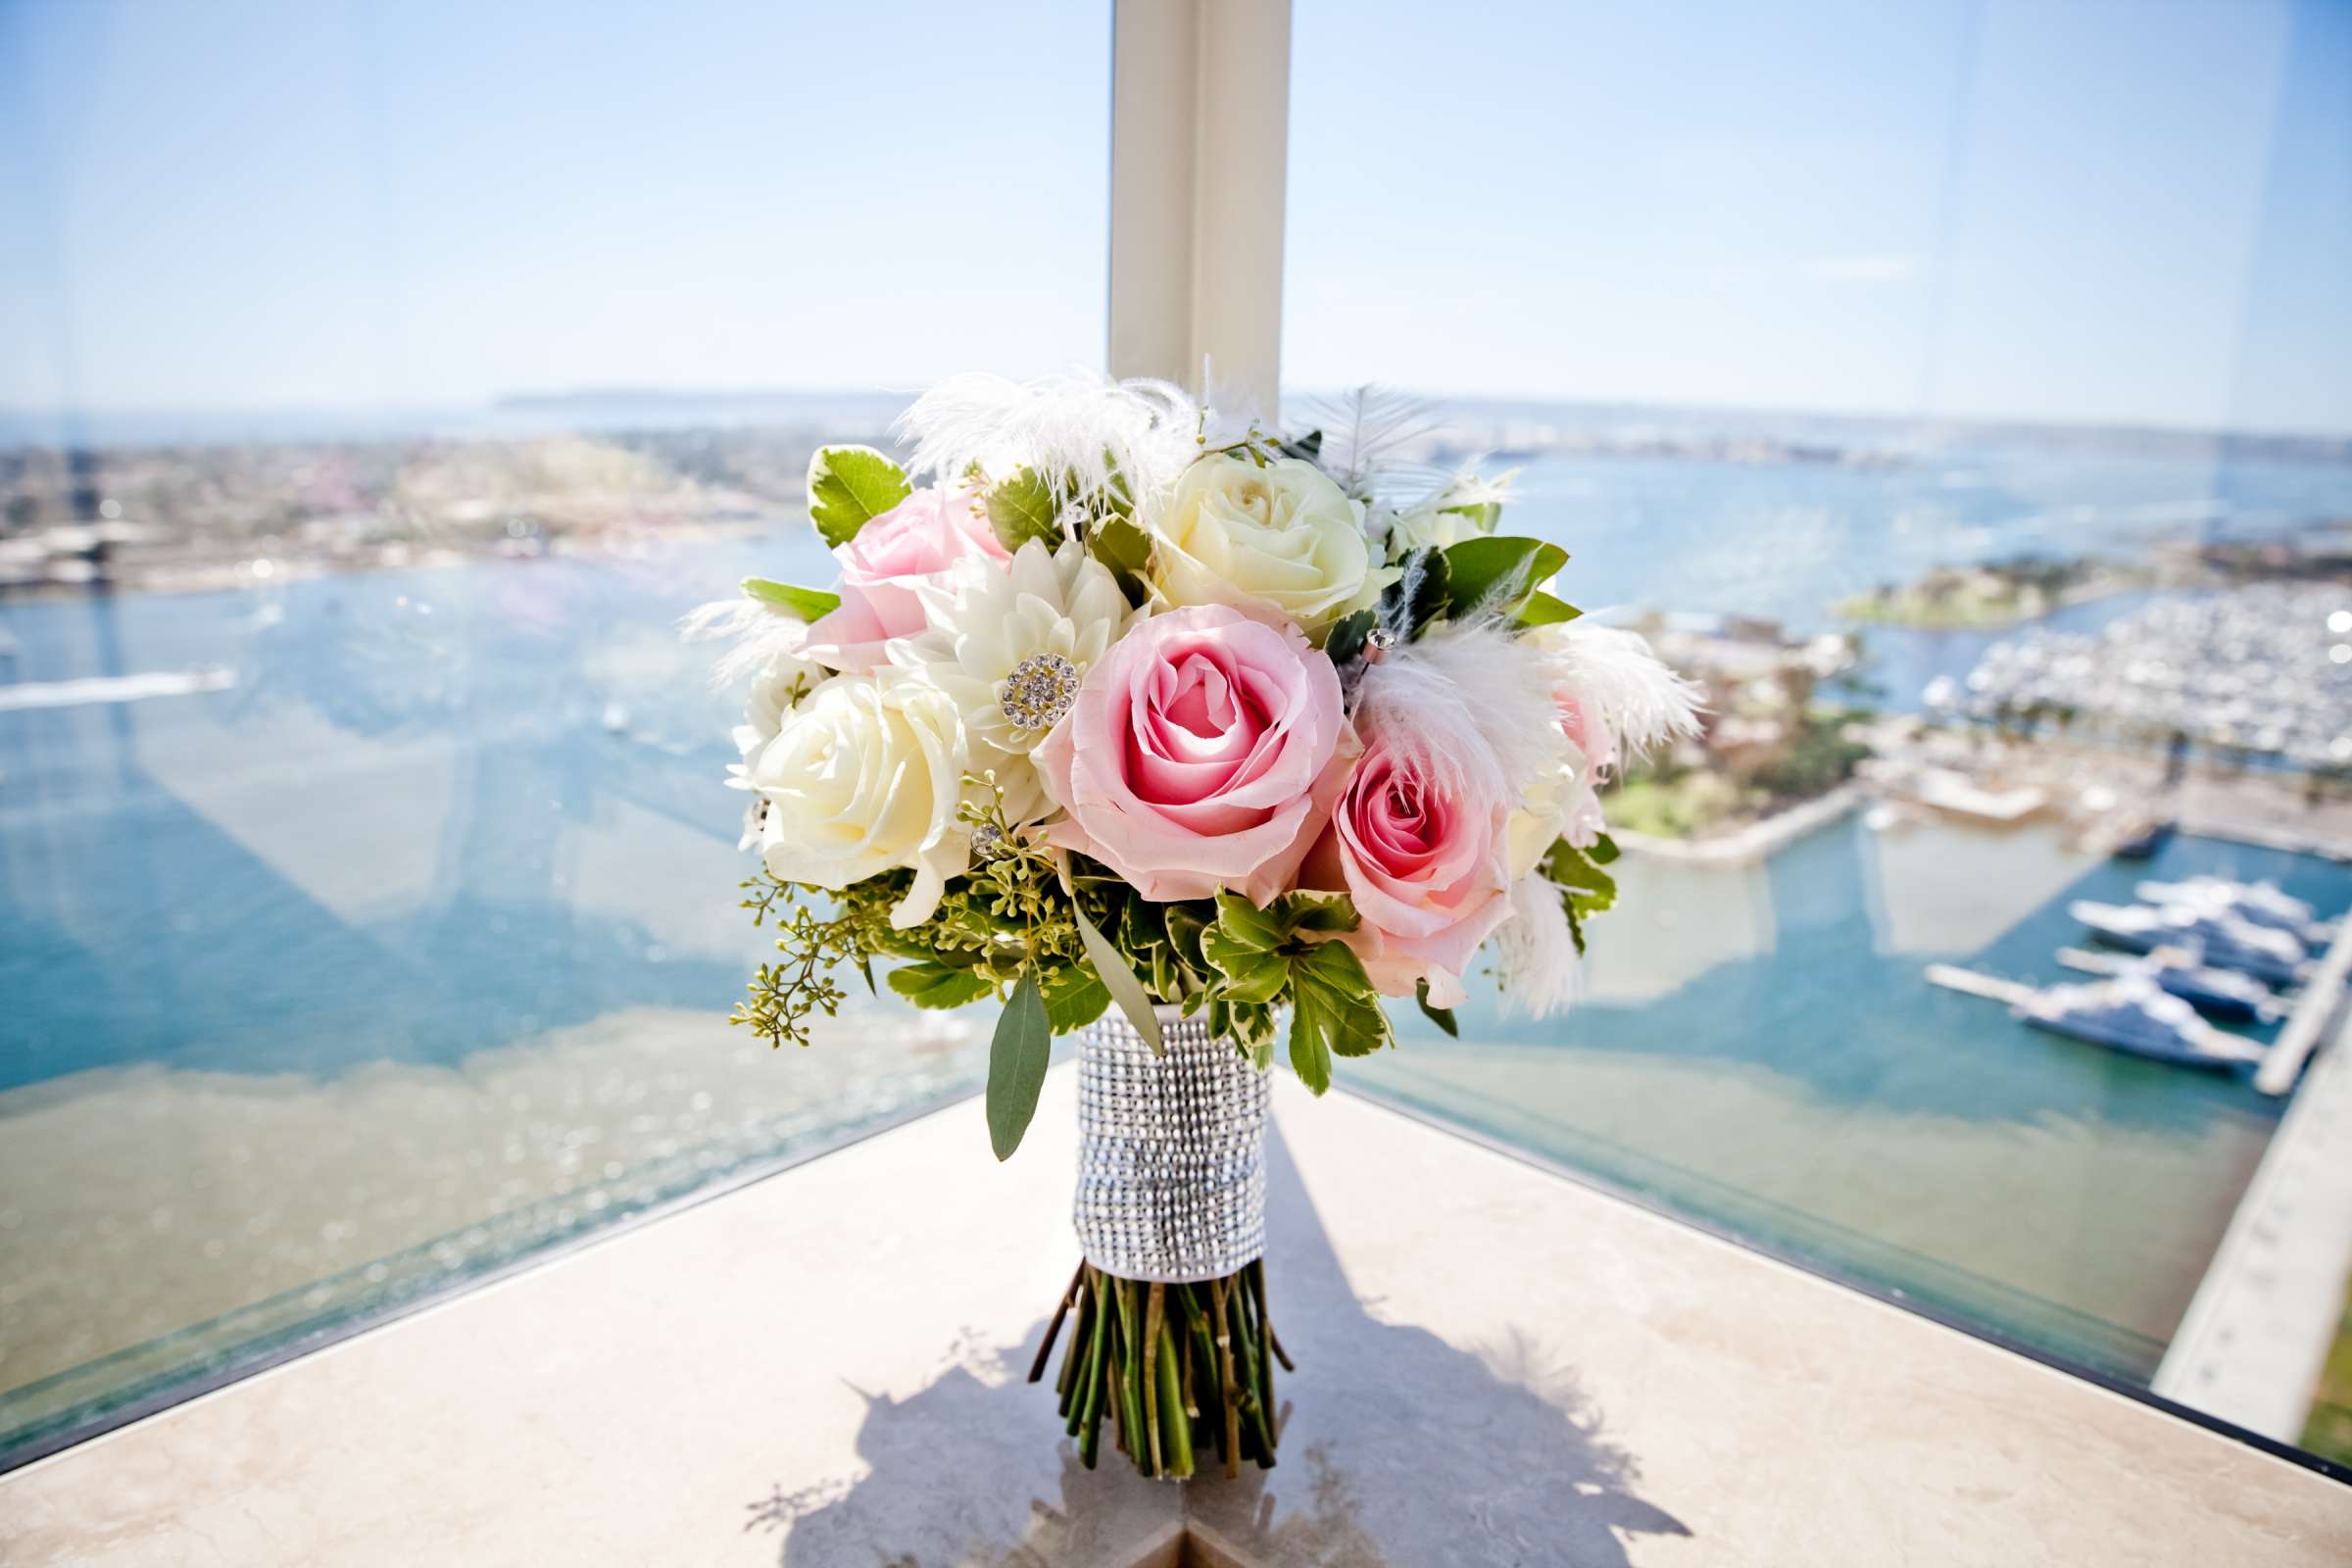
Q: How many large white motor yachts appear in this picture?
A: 4